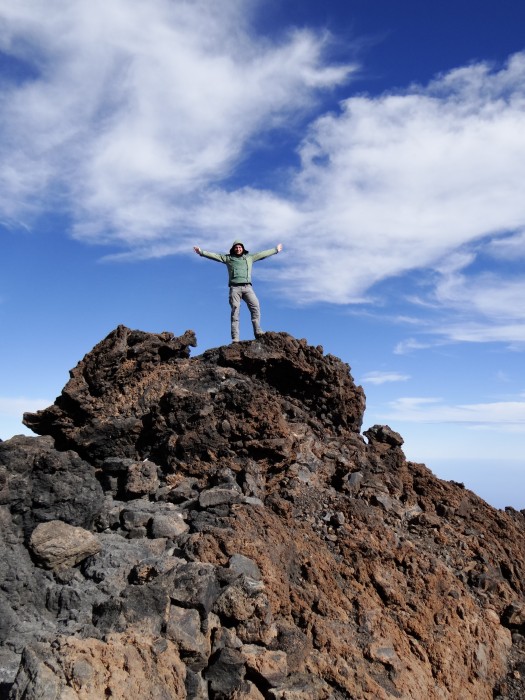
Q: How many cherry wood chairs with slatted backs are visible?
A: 0